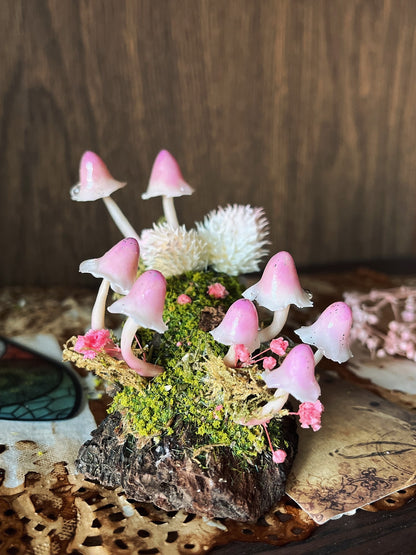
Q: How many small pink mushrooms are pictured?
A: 8